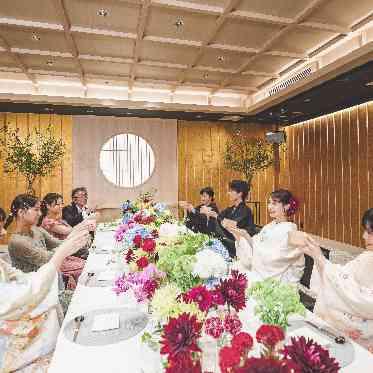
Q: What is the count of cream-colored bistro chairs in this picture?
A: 0